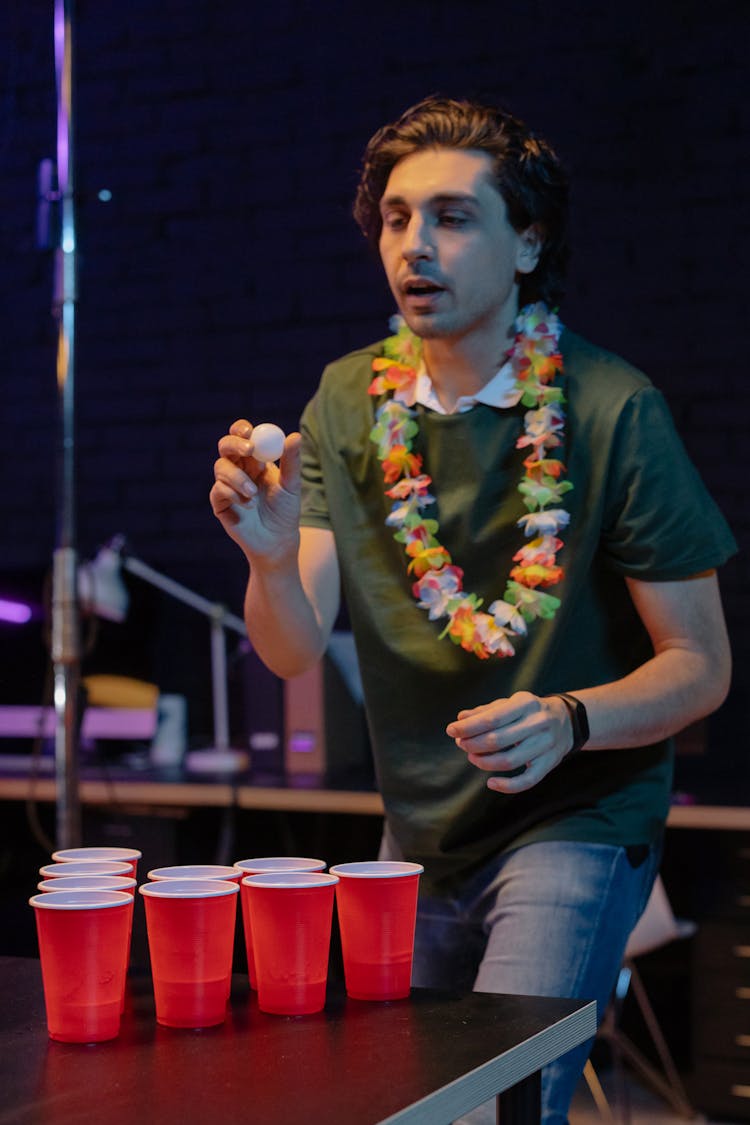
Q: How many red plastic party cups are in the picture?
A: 9